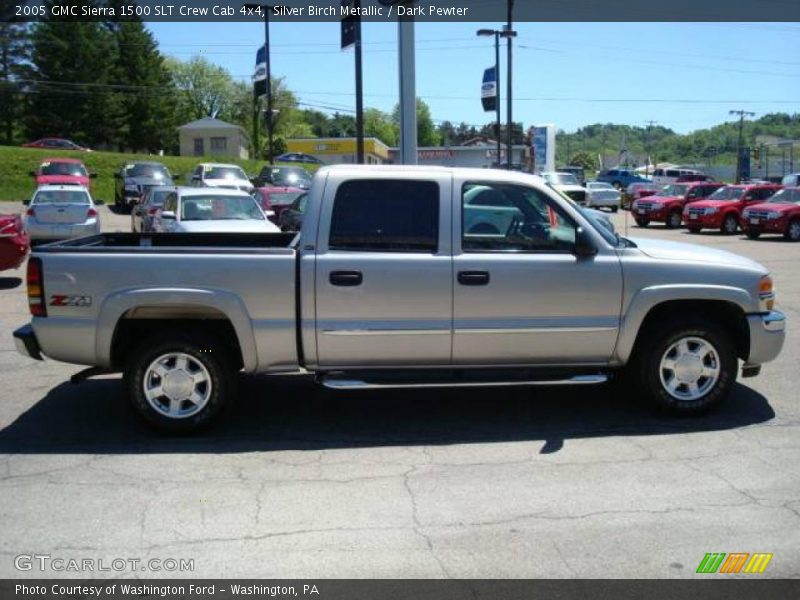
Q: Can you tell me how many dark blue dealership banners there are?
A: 3